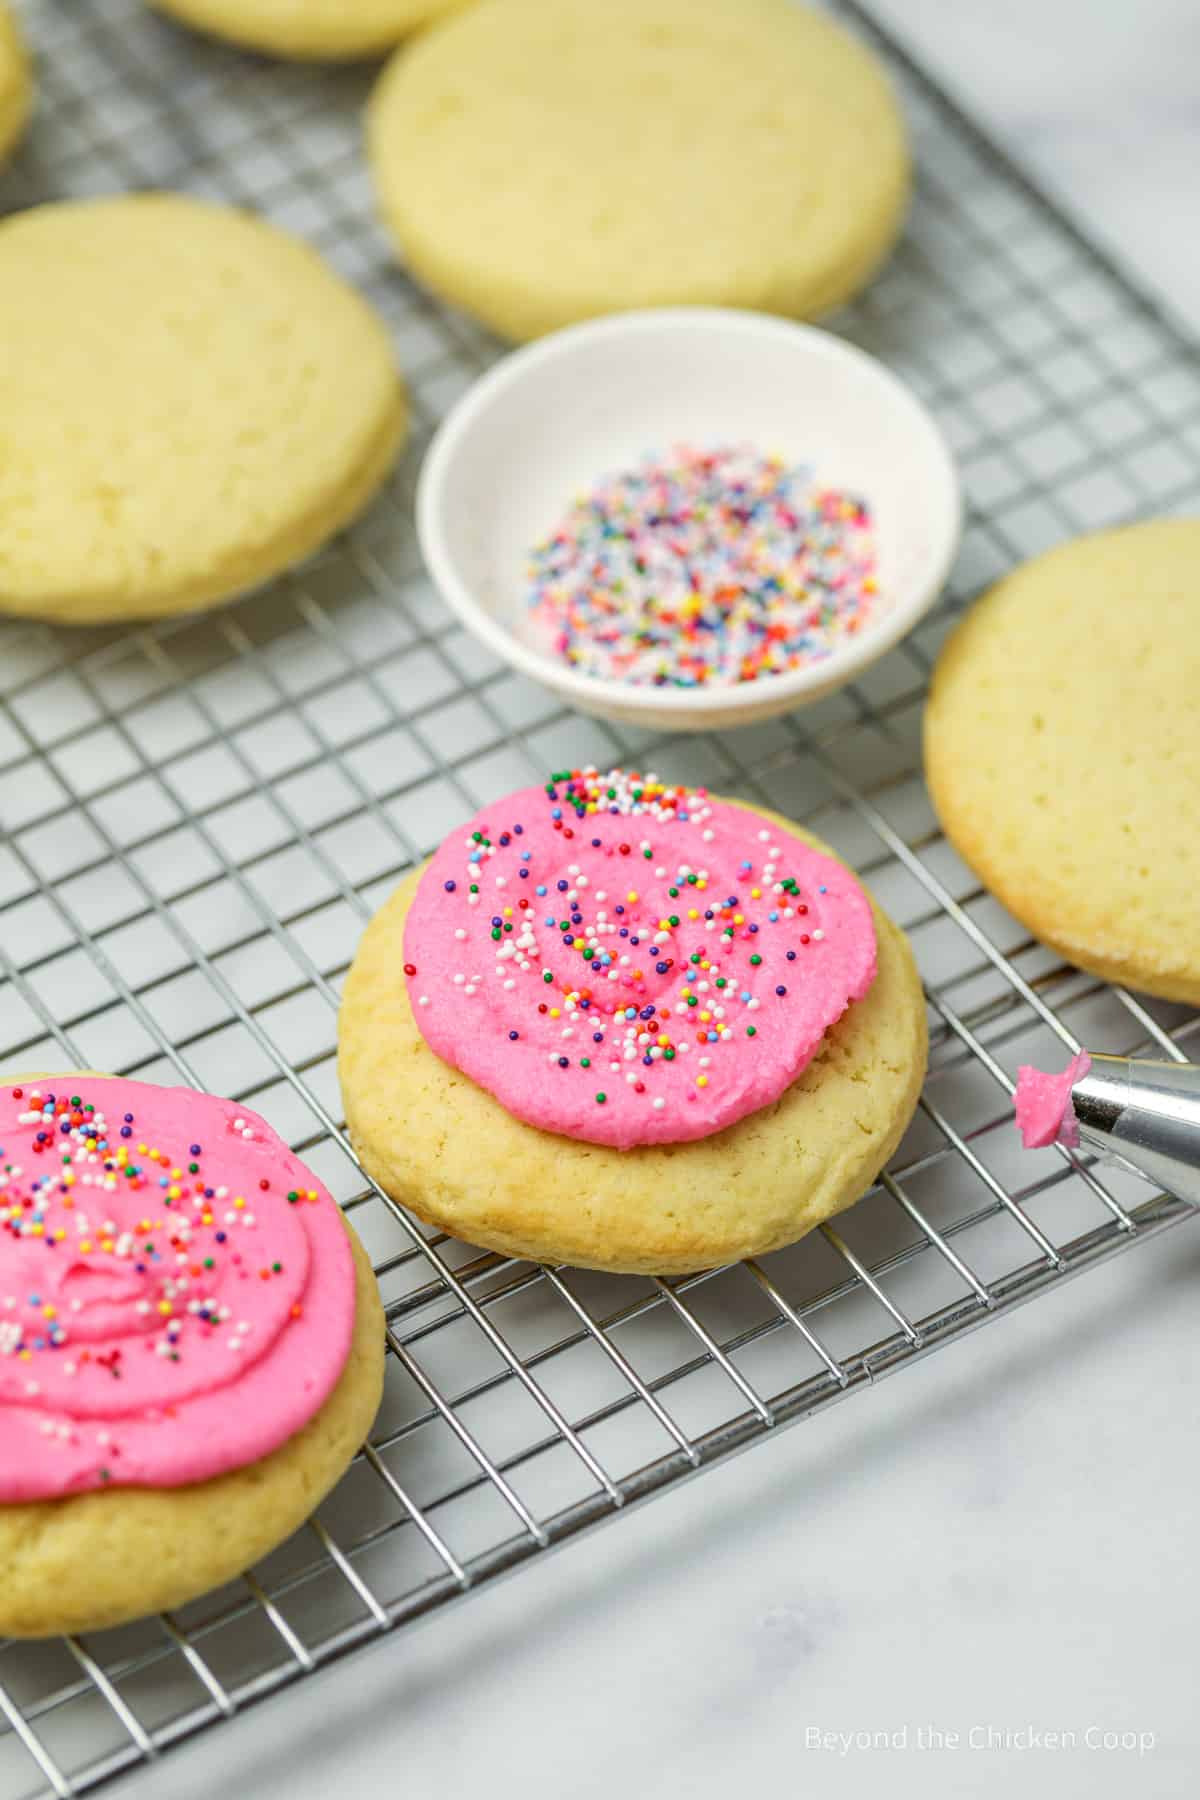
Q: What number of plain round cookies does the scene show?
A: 5